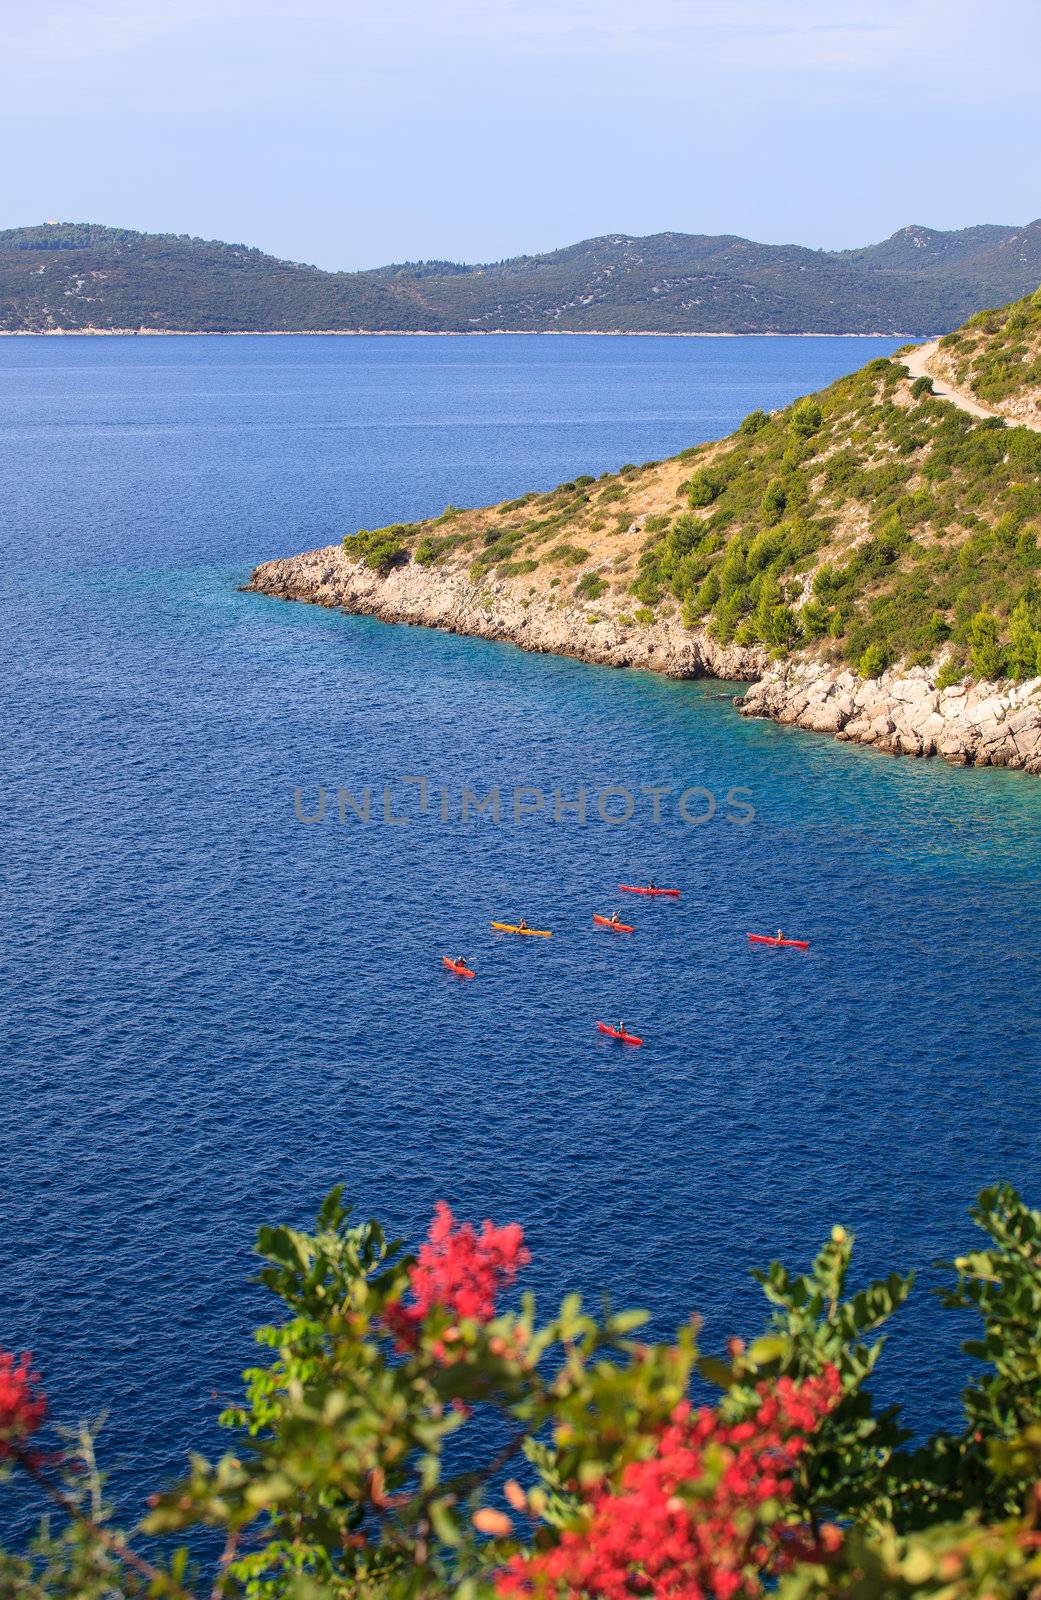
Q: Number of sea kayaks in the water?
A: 6